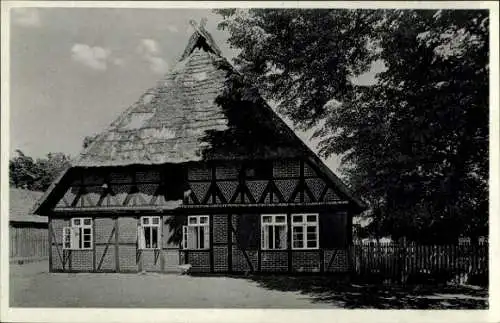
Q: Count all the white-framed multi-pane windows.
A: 5